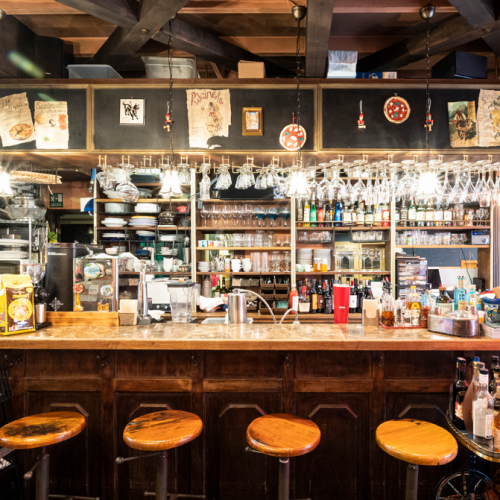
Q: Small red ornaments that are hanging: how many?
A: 3